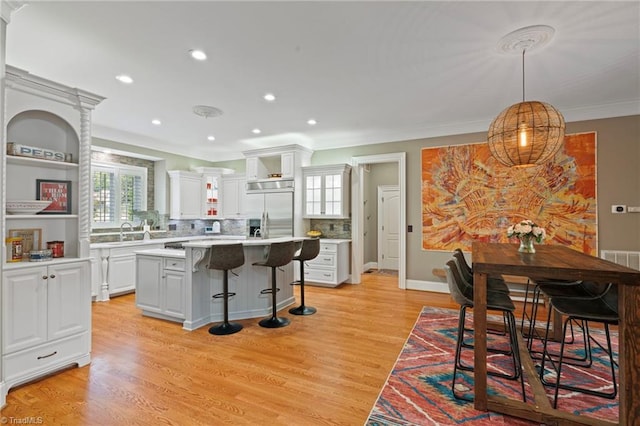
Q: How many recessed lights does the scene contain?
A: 7